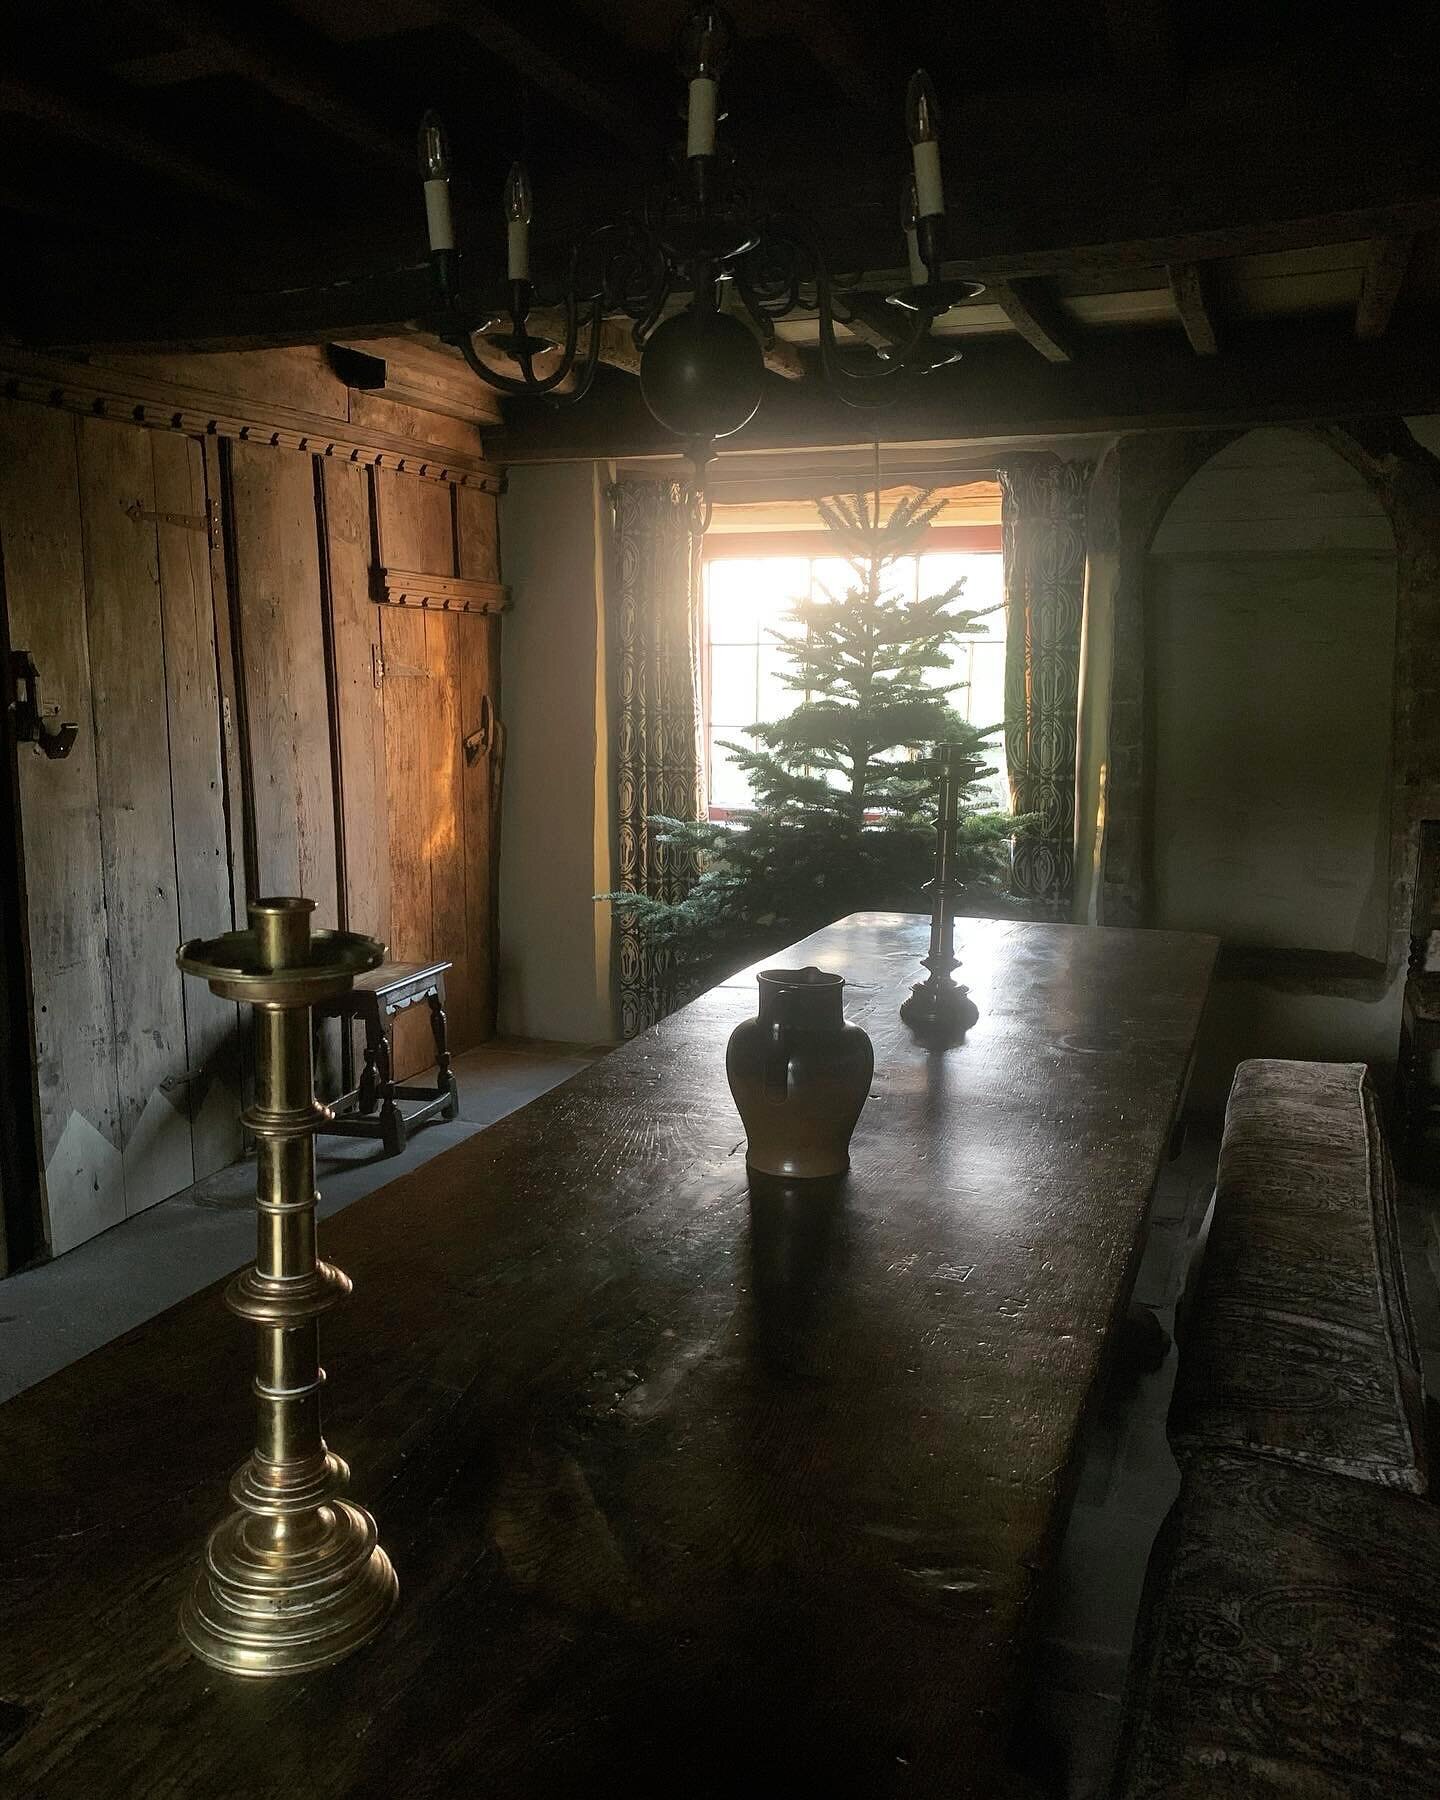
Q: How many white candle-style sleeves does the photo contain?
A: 5